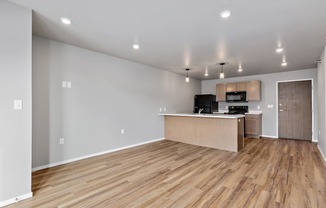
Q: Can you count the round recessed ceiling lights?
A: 7